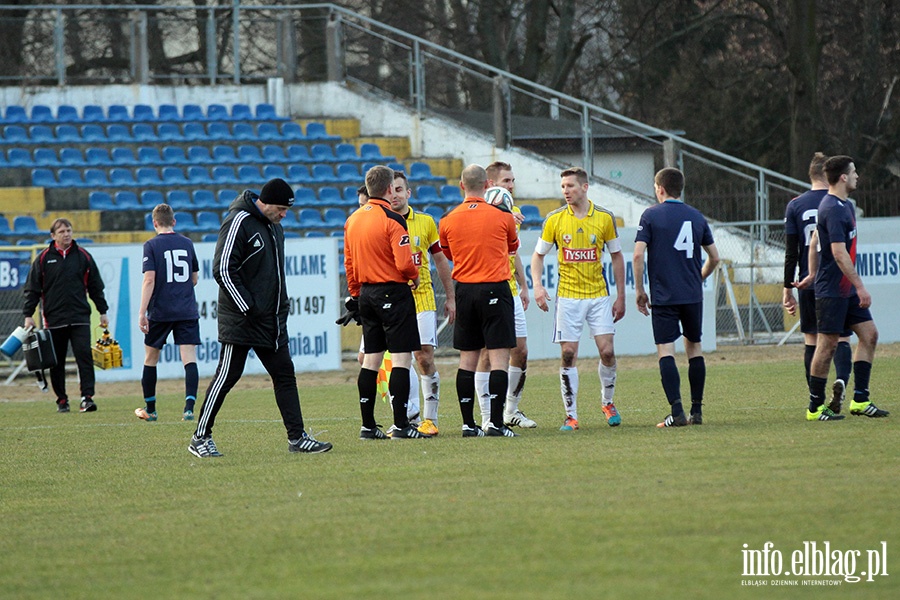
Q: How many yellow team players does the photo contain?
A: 3